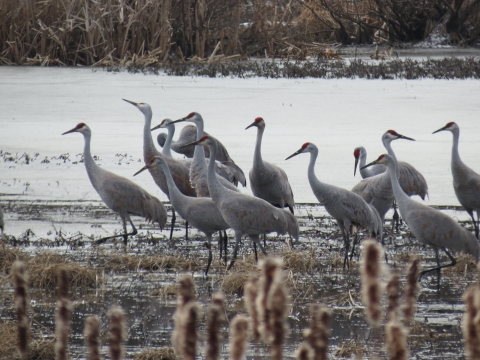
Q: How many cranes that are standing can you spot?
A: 13